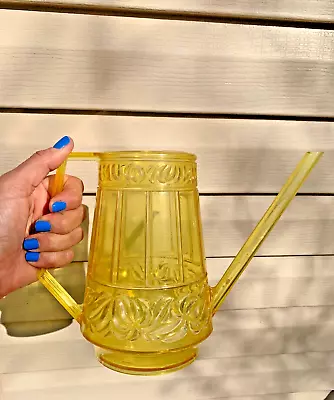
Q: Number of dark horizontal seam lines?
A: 4